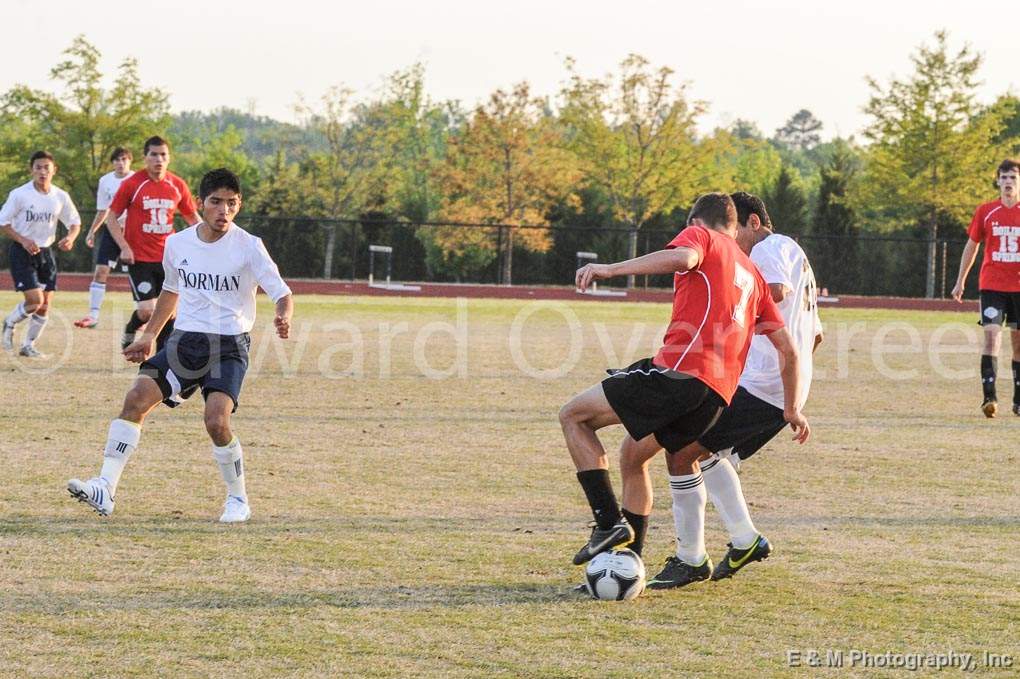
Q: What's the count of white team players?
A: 4